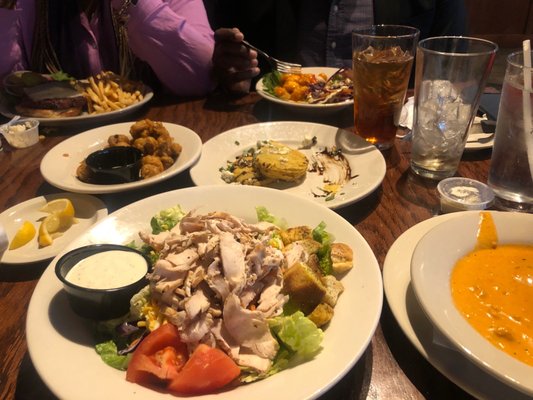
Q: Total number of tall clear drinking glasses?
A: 3